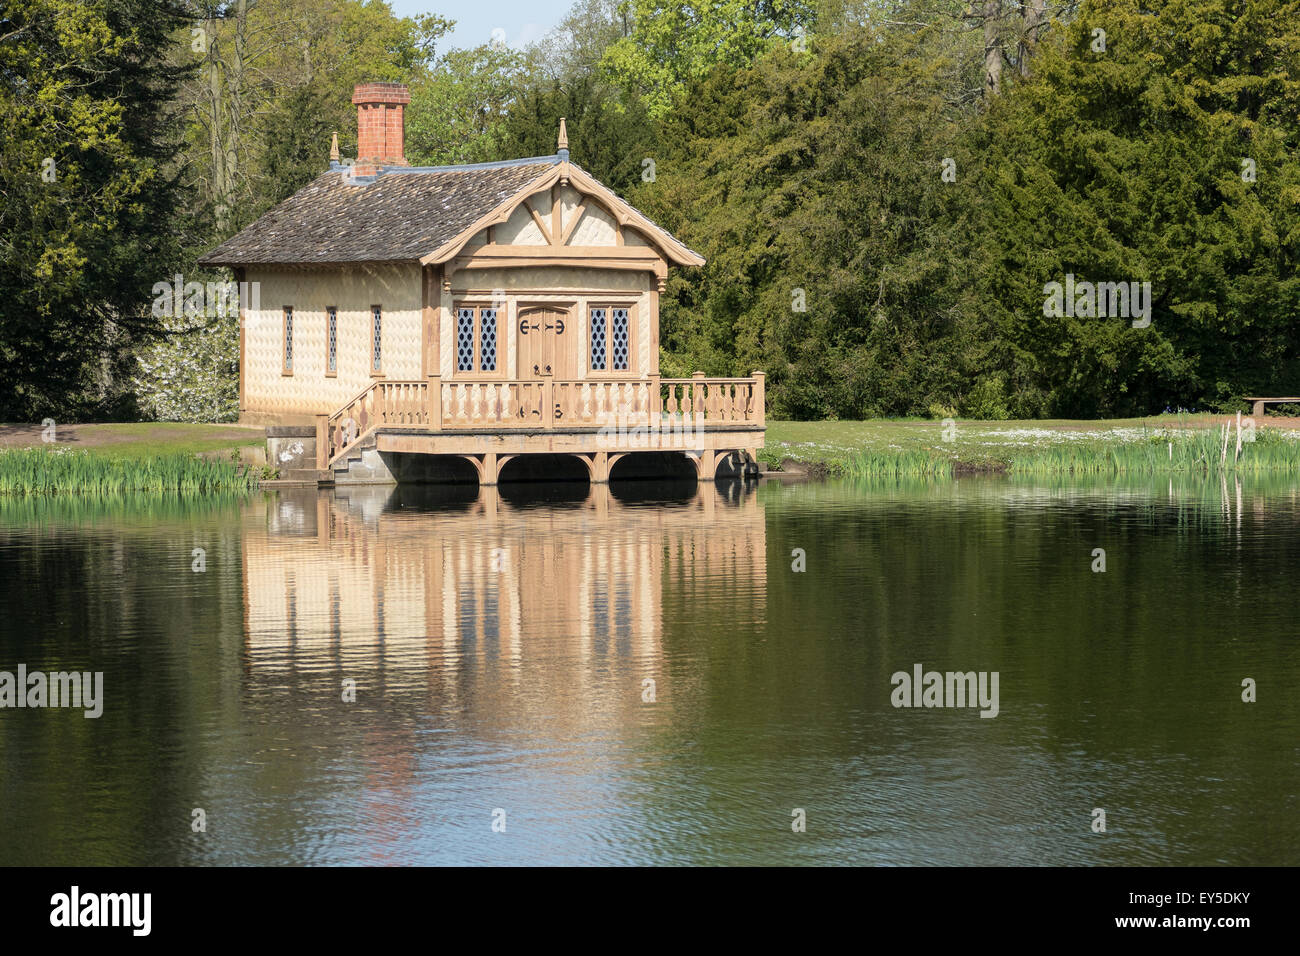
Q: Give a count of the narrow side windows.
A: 3